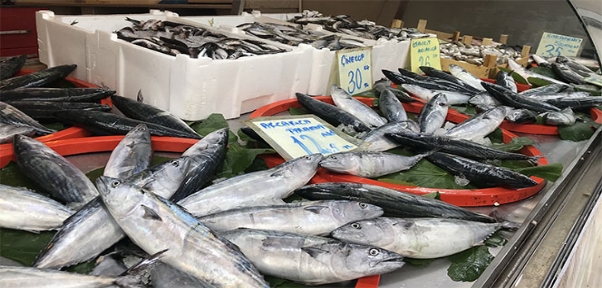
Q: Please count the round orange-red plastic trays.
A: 4